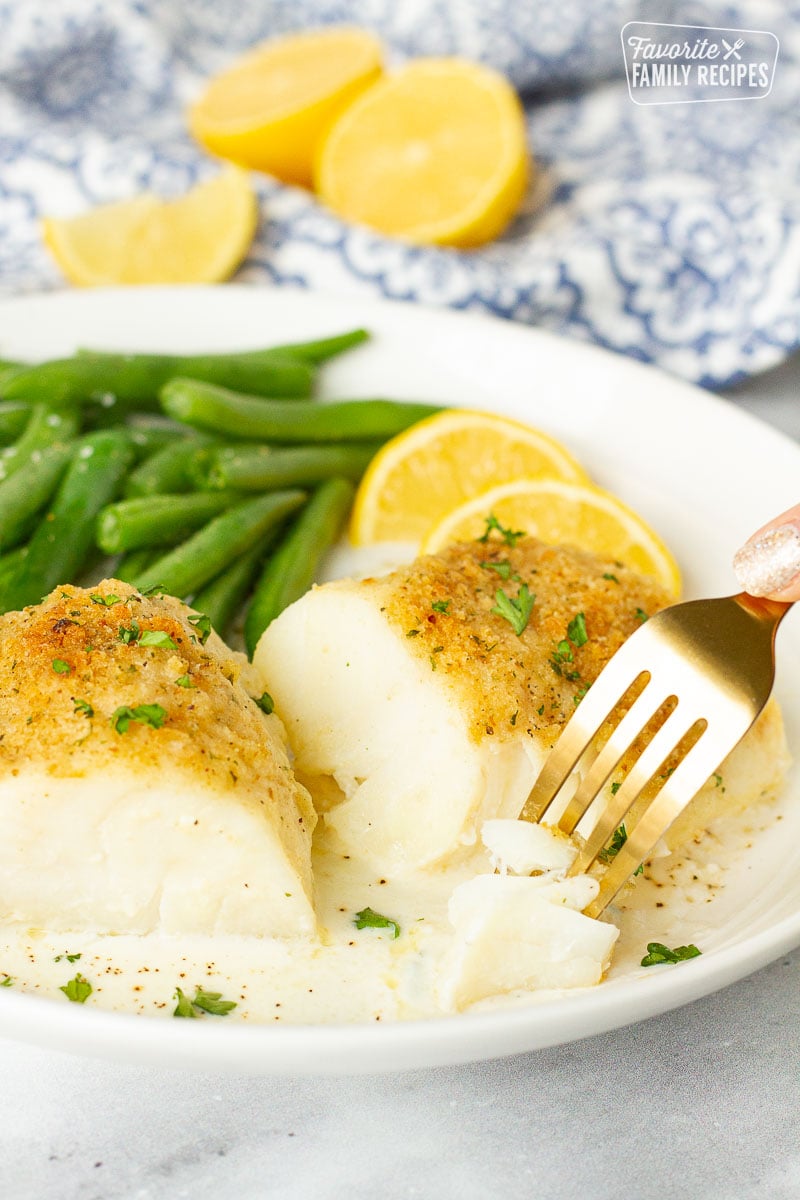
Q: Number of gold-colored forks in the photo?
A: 1